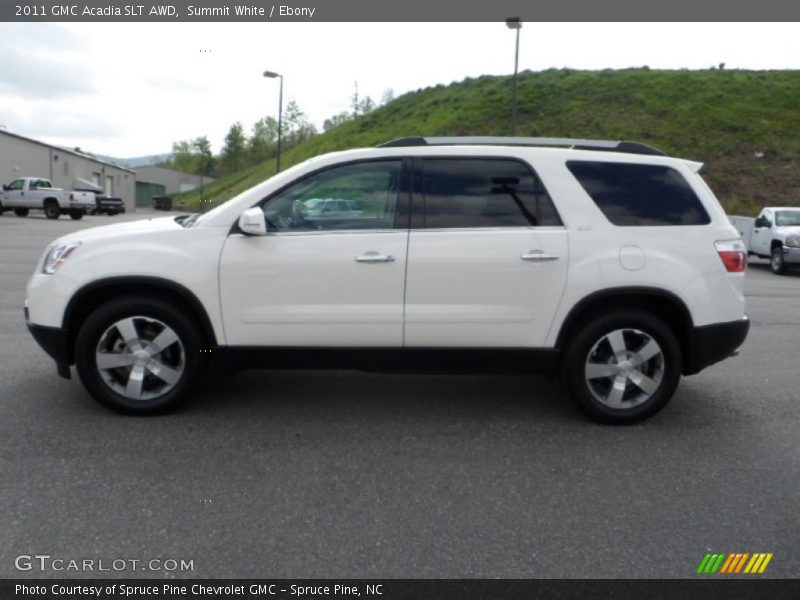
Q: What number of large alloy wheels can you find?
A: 2